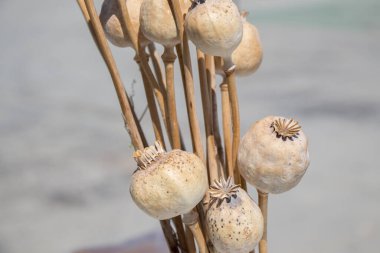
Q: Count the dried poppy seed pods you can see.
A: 7